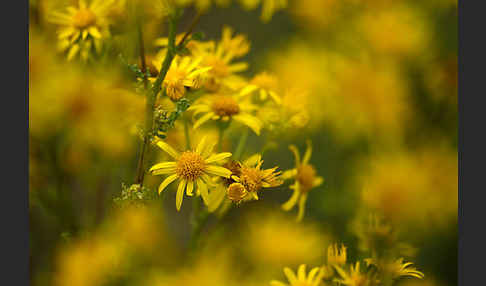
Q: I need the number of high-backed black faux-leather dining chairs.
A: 0